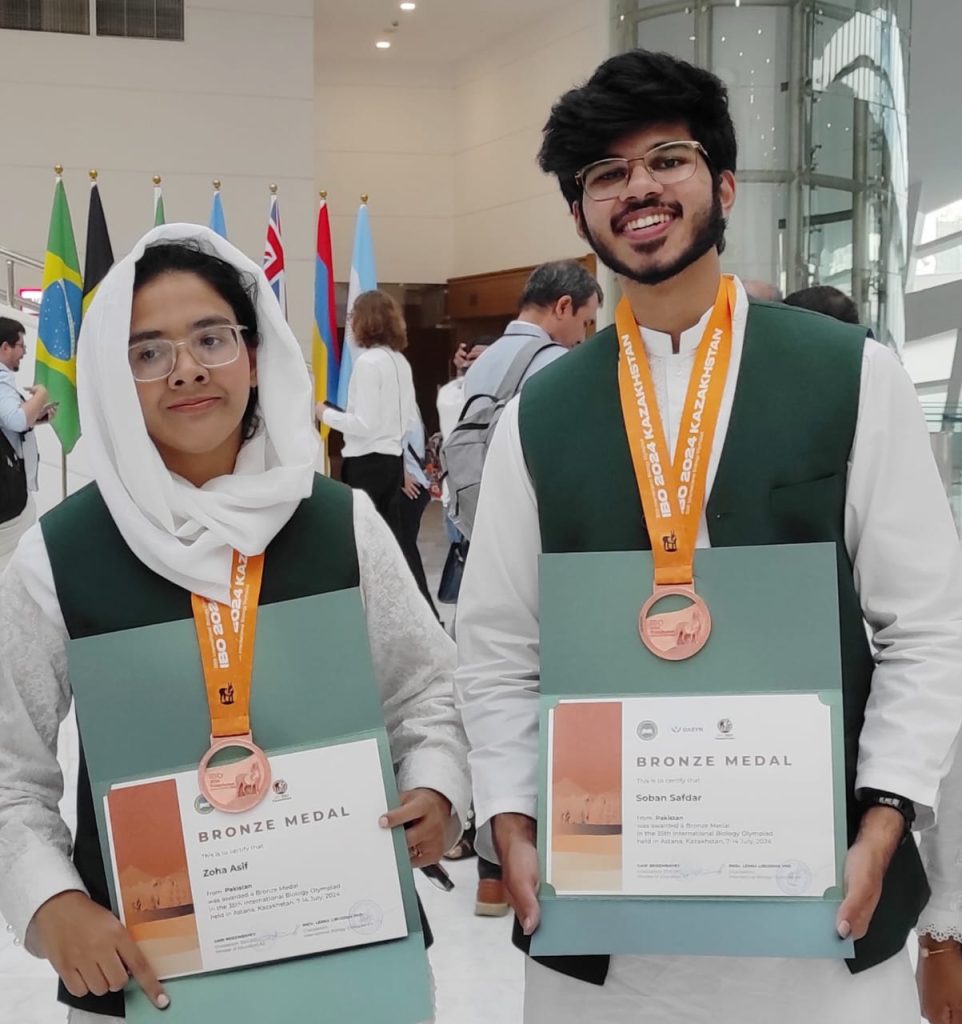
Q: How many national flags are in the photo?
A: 7